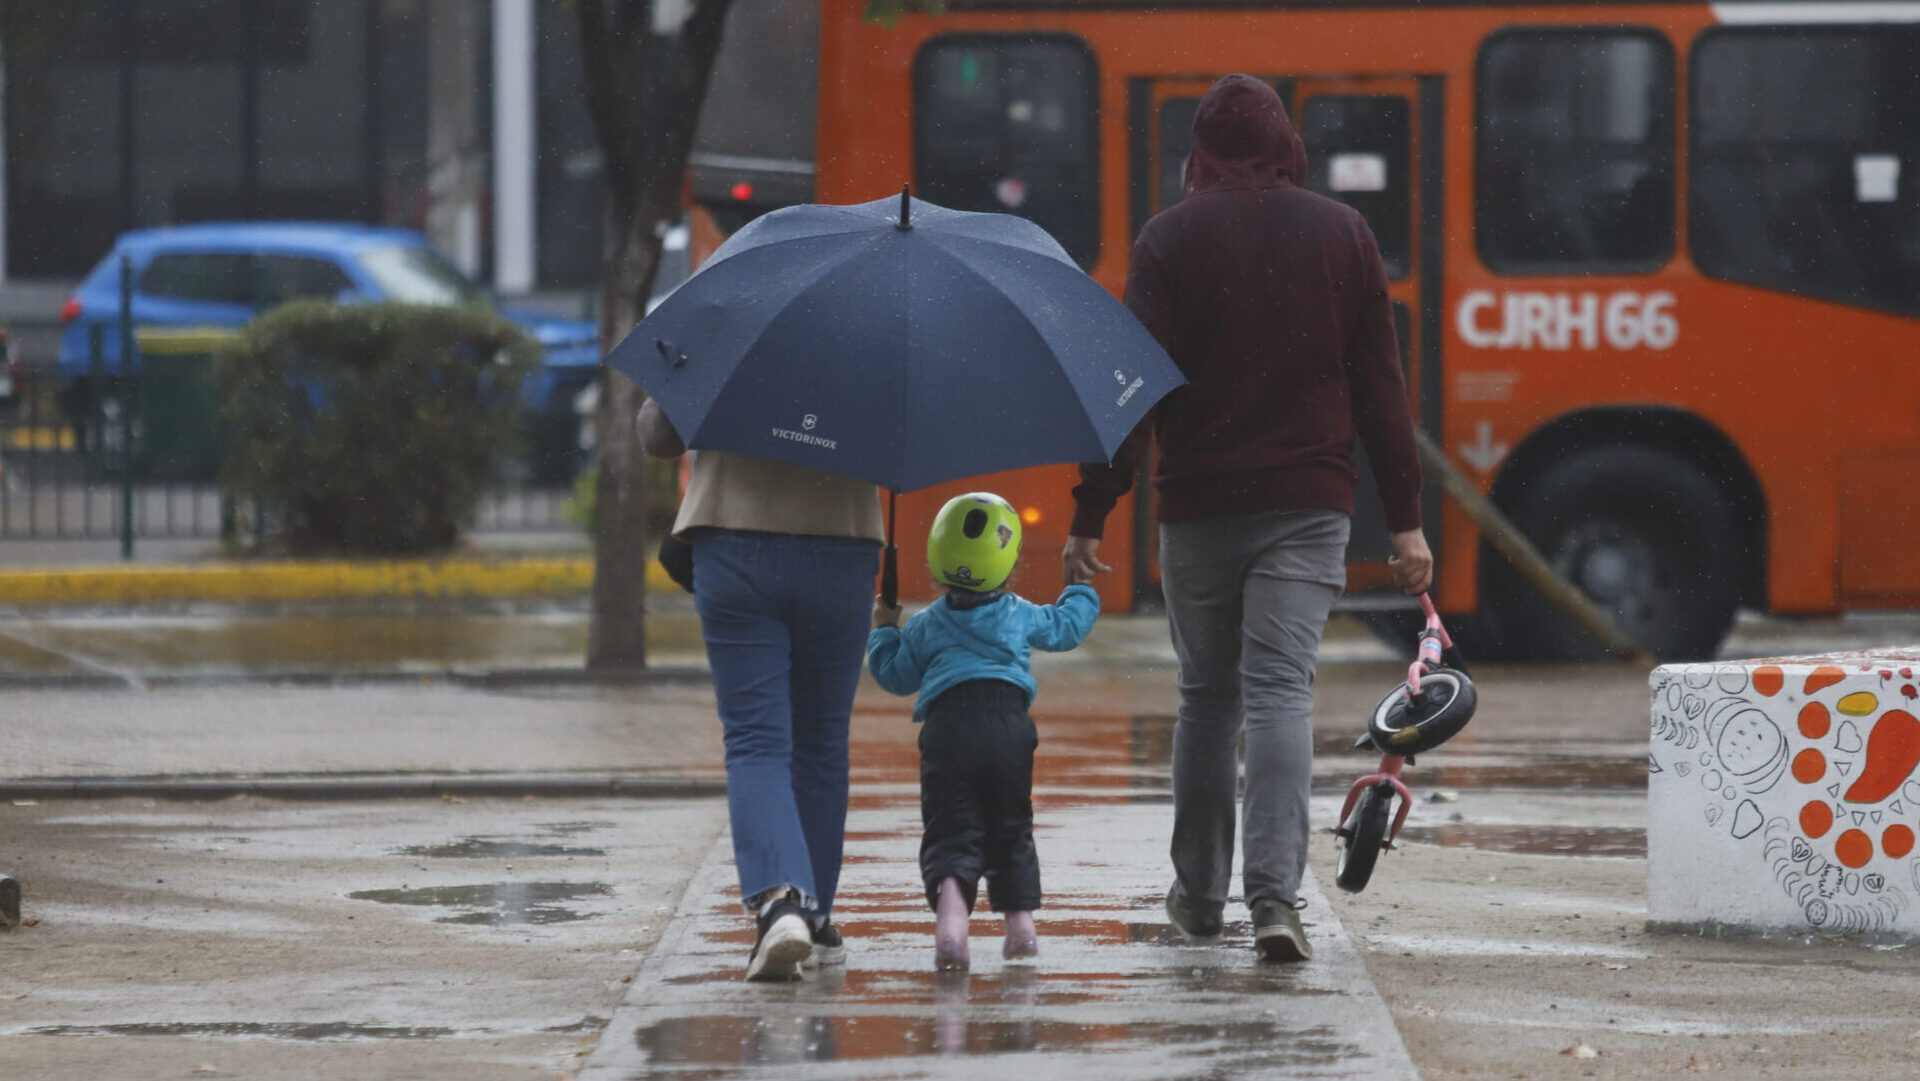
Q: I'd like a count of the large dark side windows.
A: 3